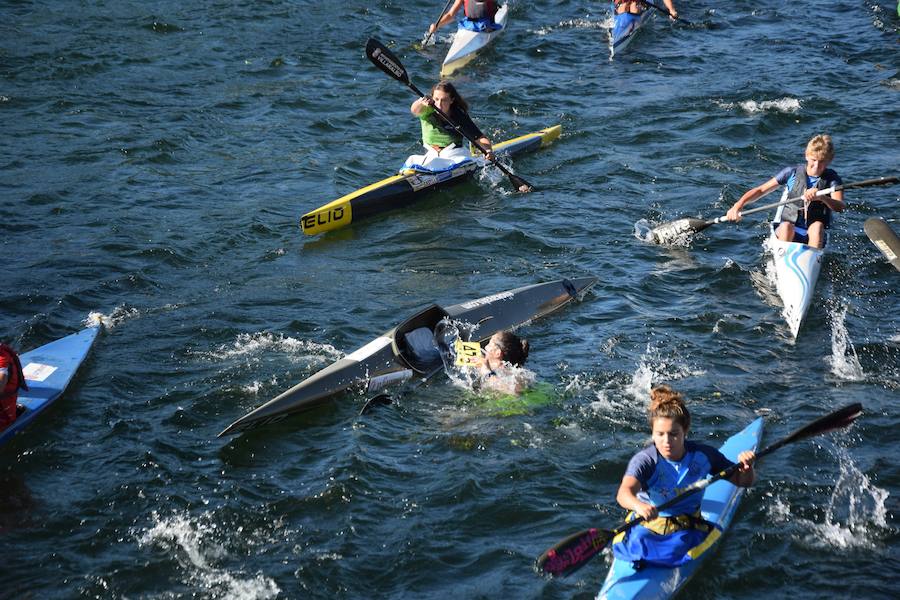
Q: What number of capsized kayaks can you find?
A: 1